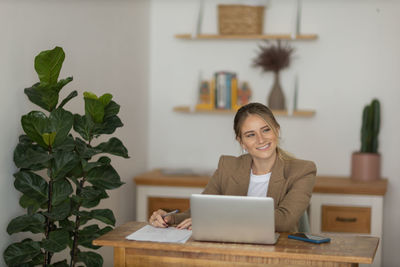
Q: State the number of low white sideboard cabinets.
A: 1